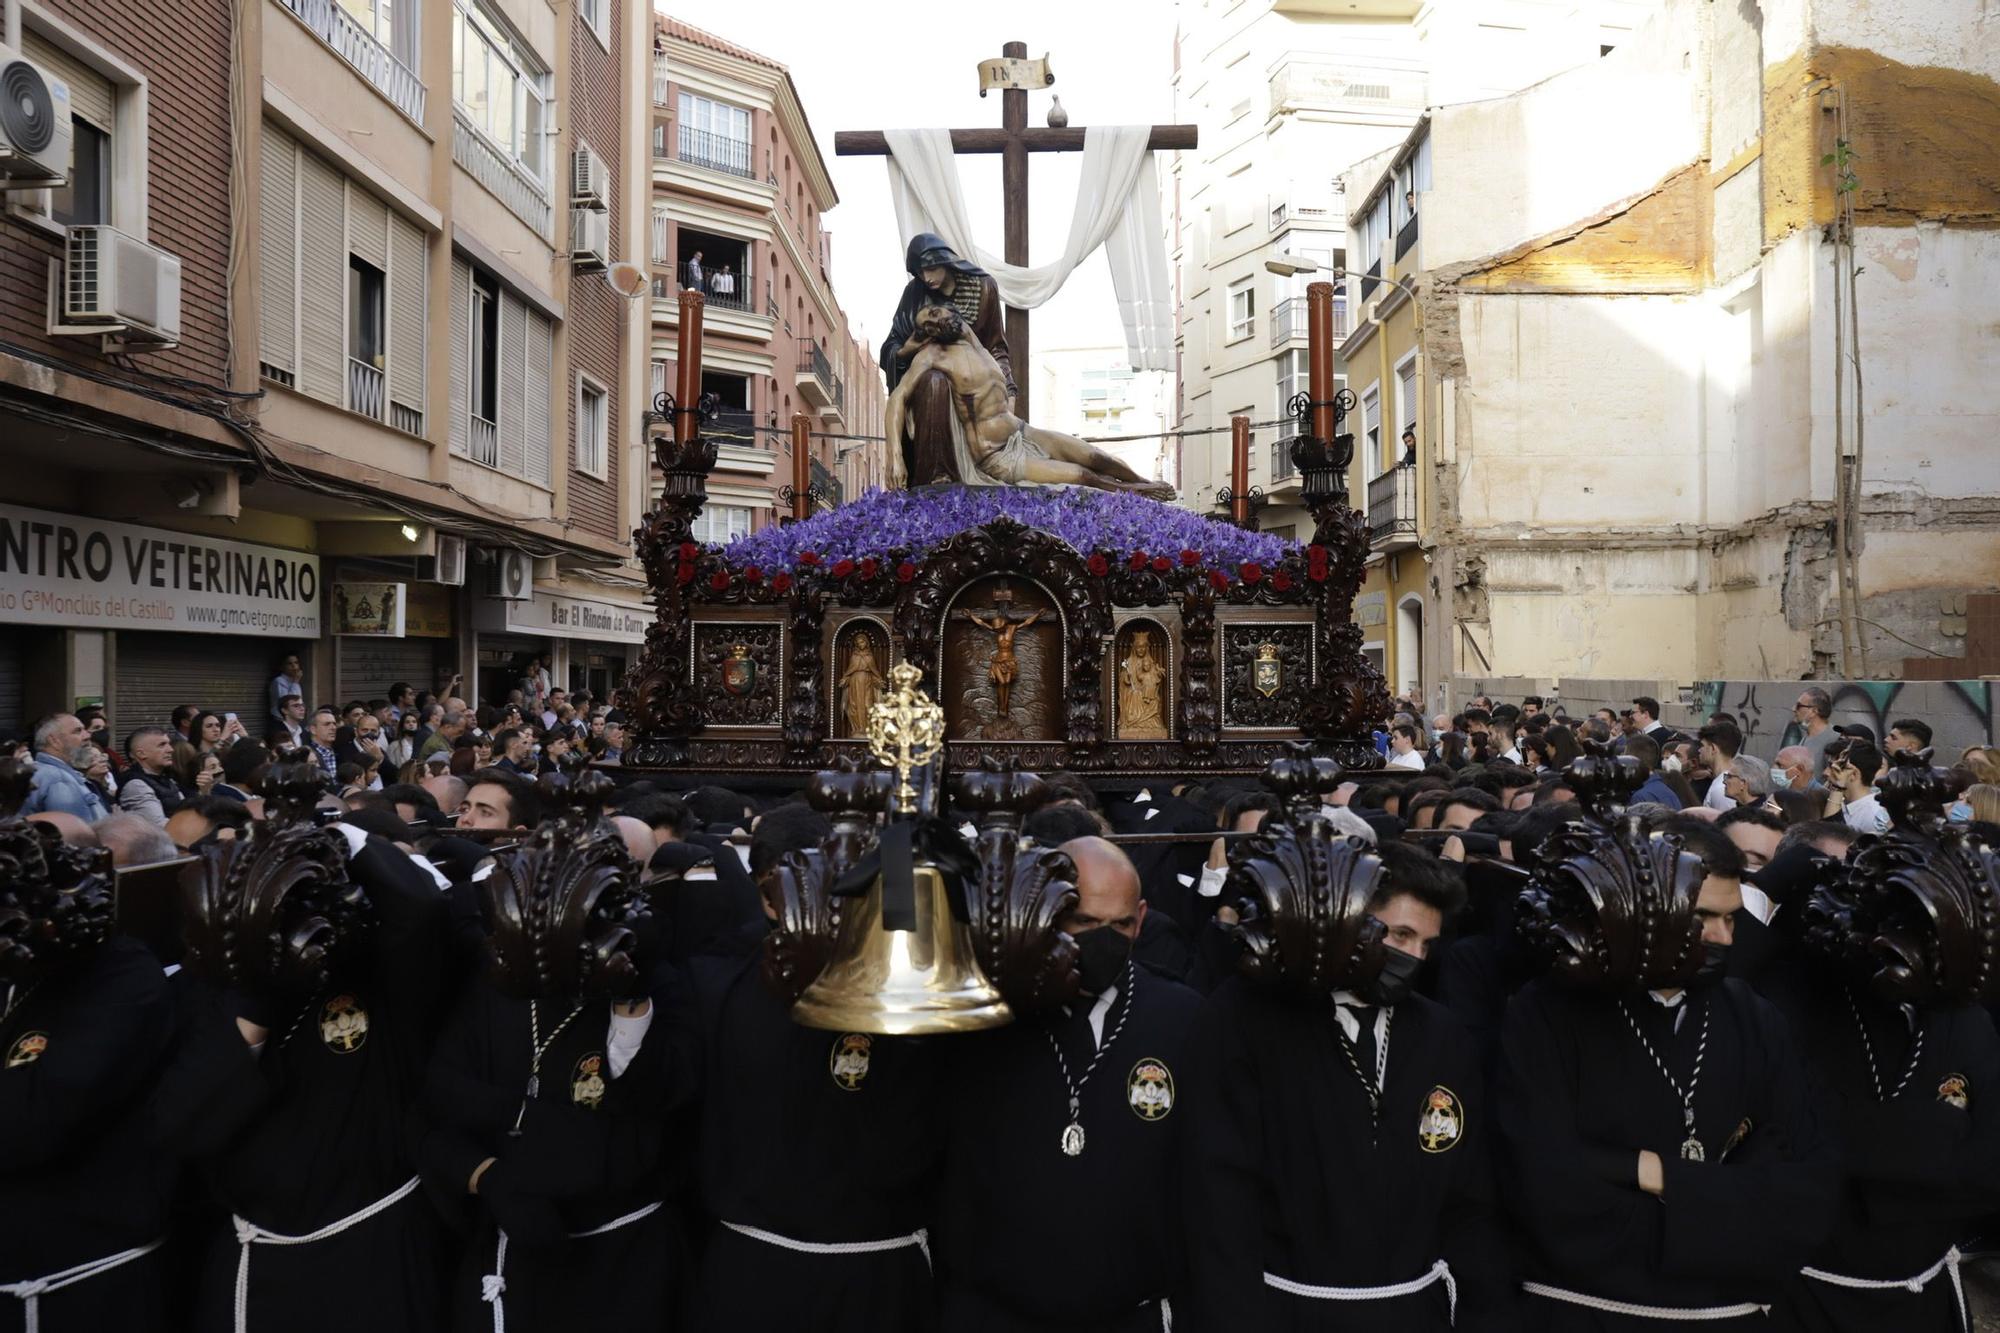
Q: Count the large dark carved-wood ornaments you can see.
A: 8